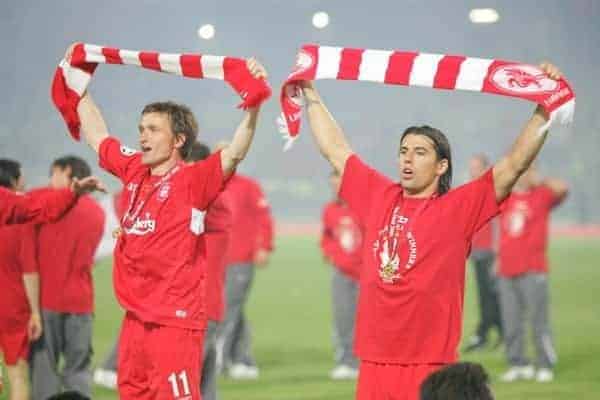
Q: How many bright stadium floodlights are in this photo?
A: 3